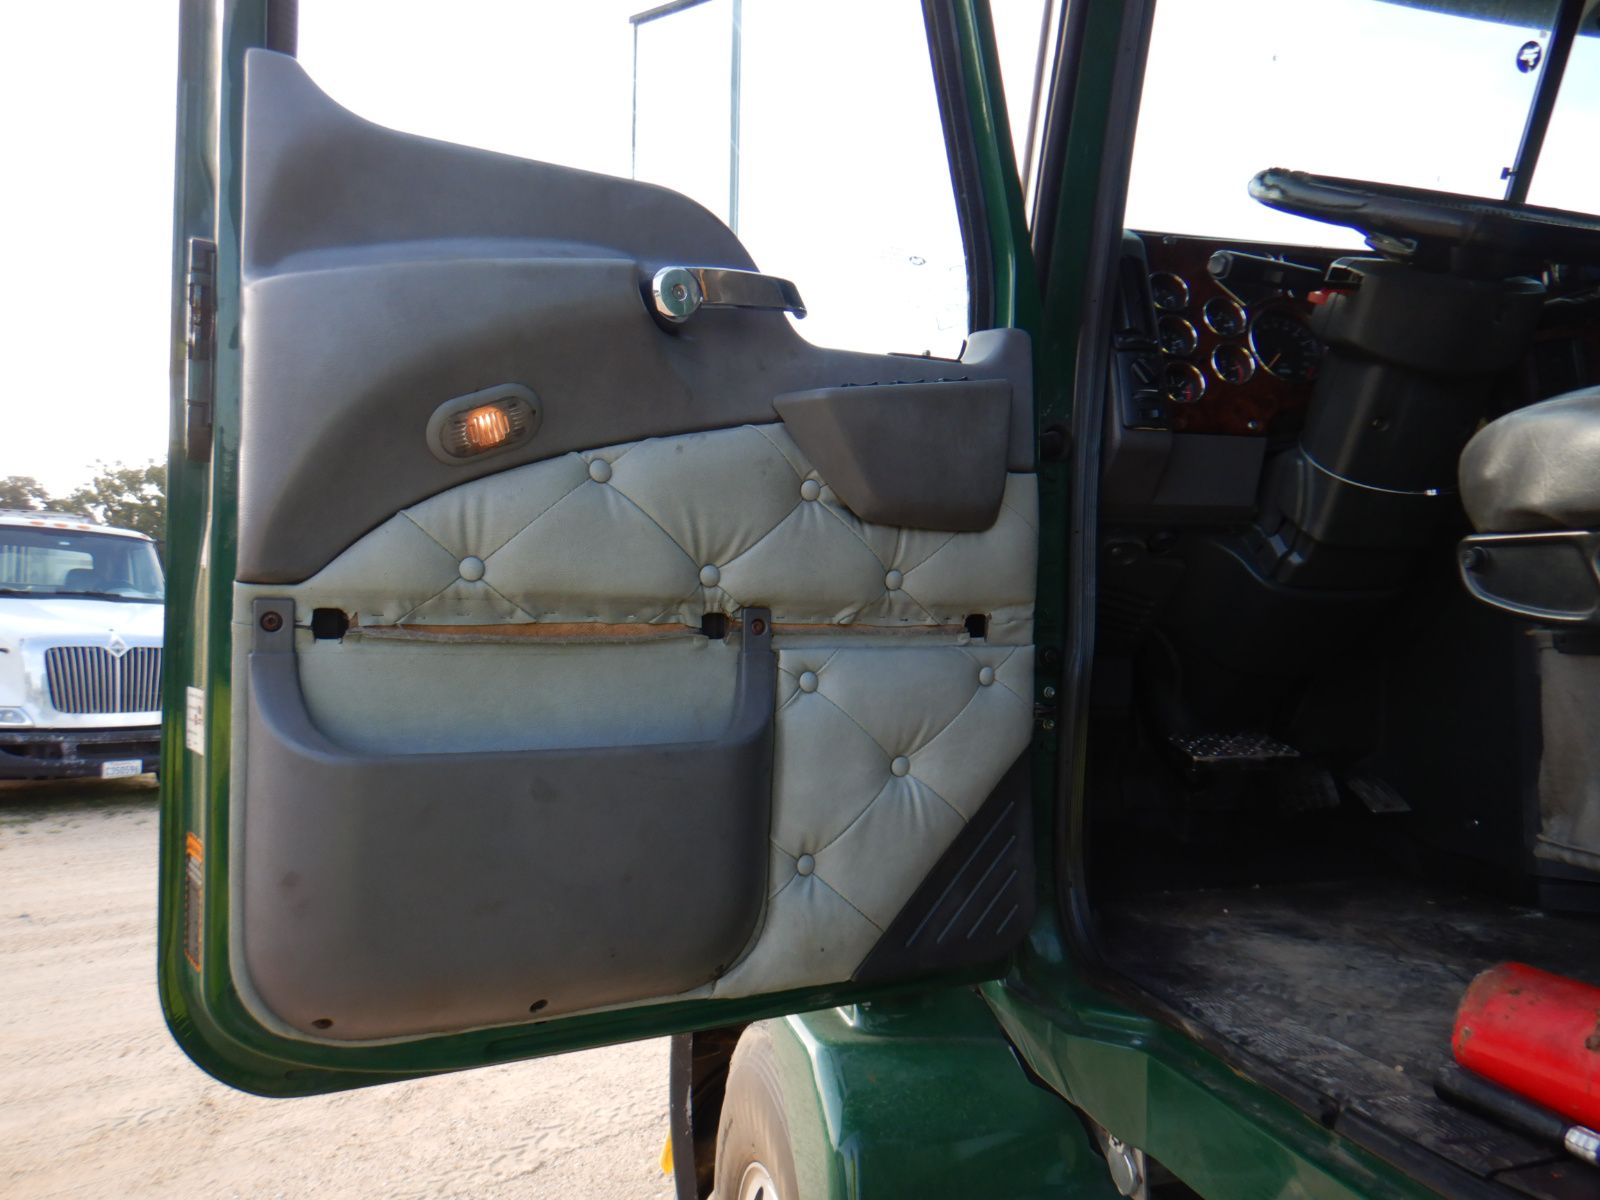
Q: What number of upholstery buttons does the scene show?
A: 9